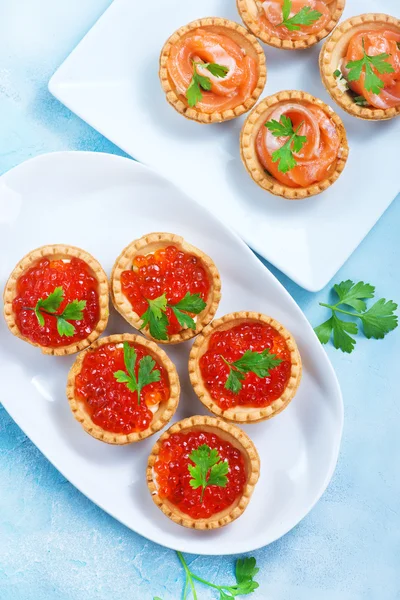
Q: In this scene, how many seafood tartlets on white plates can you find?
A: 9